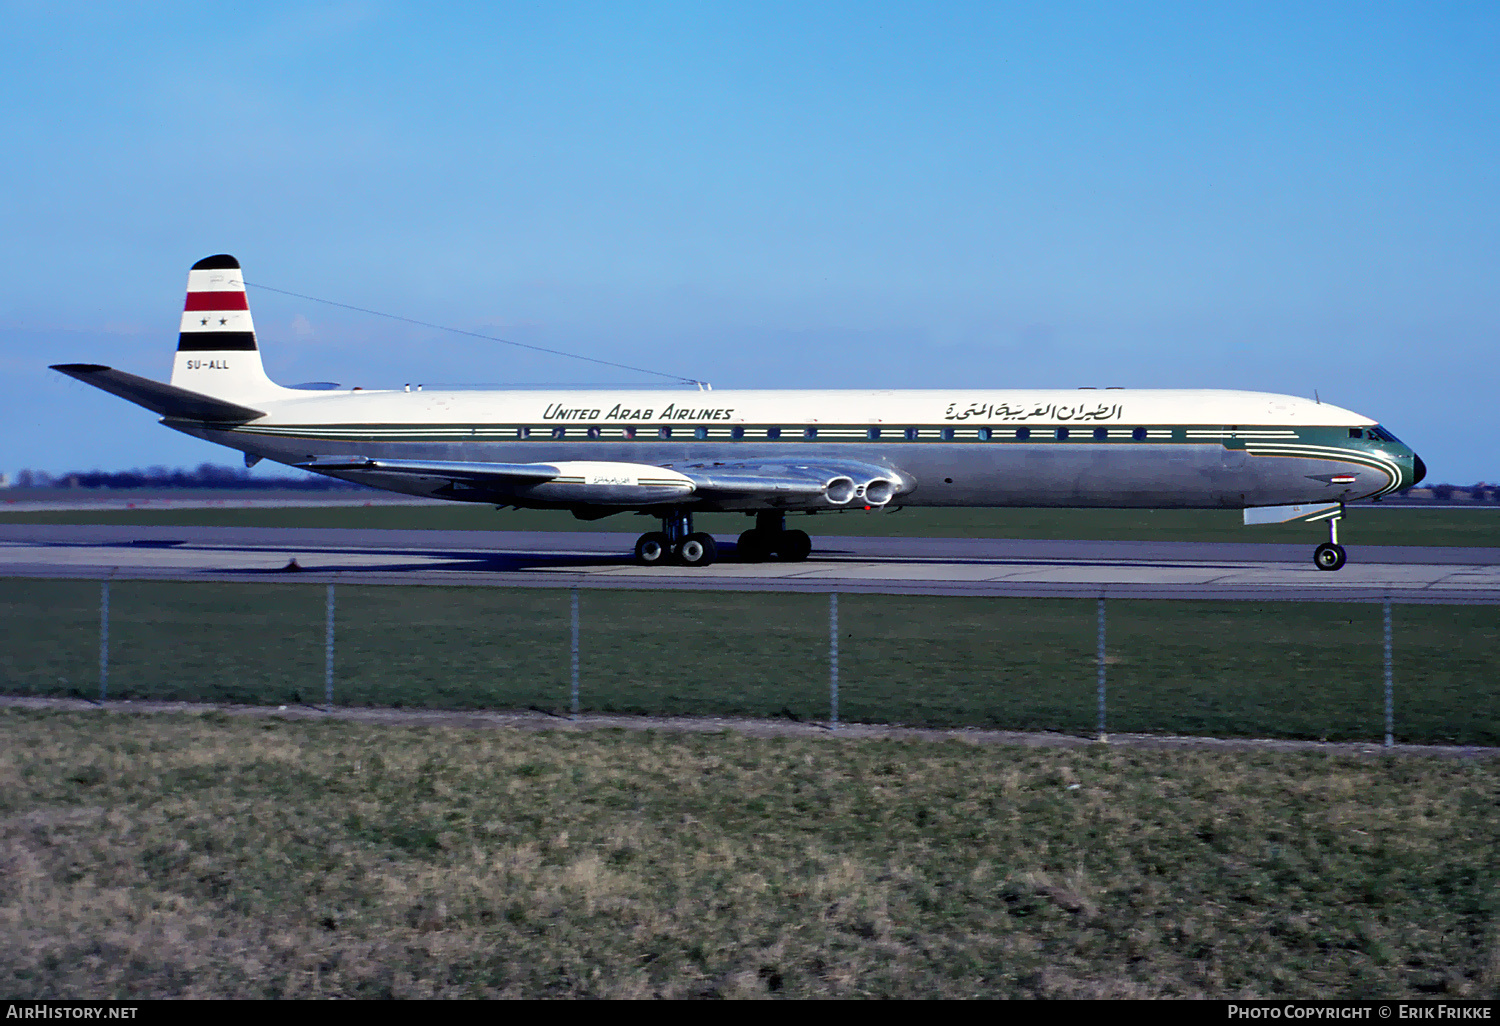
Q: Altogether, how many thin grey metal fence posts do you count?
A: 6